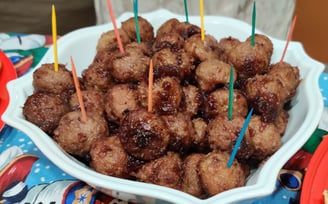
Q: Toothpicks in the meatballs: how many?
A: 11